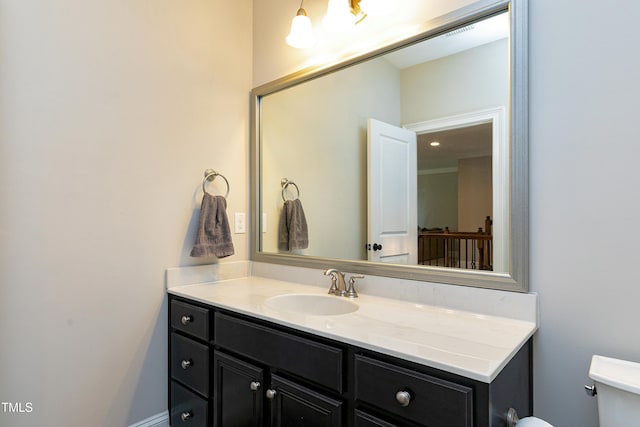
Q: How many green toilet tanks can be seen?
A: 0